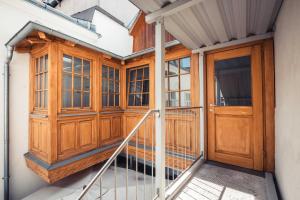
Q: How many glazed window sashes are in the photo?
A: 5